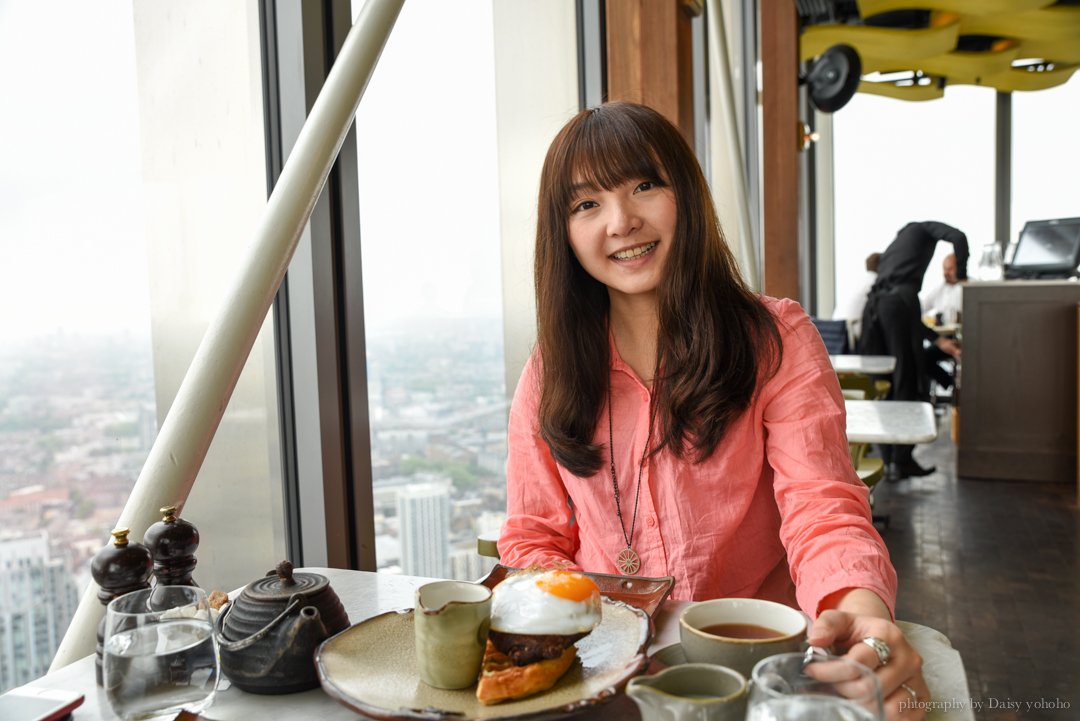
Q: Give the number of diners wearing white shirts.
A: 2